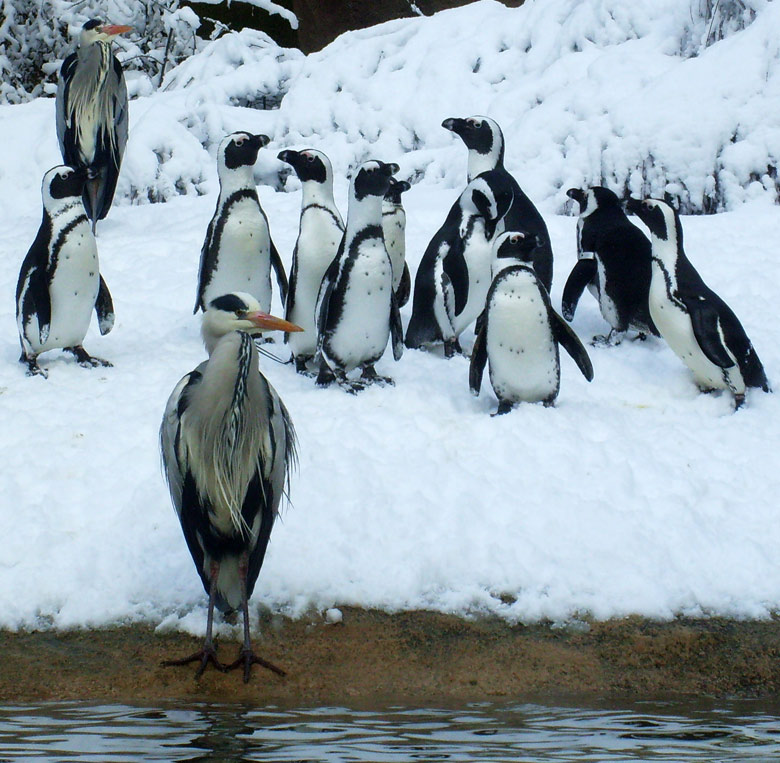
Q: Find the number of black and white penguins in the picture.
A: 10